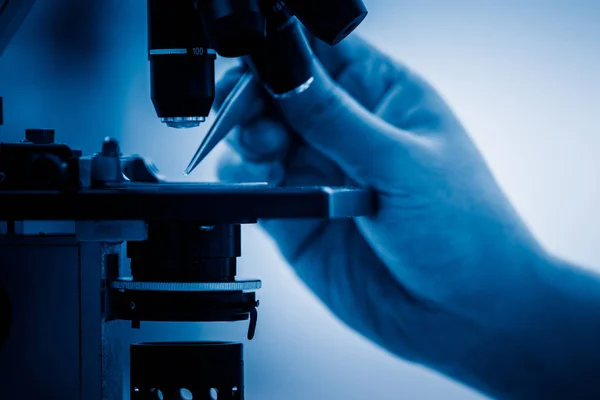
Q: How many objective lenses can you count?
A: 4